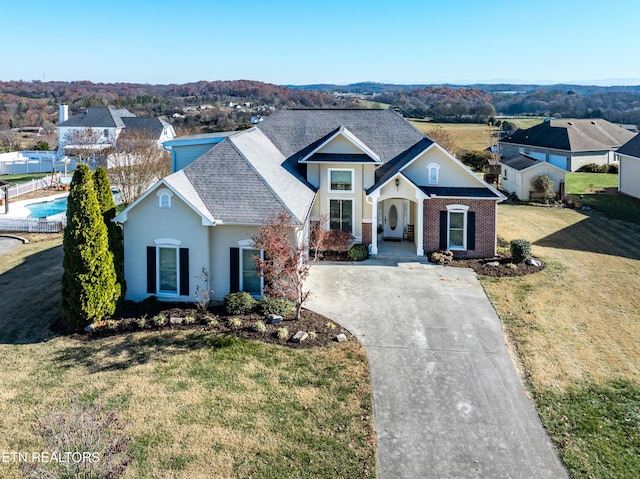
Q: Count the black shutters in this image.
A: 6